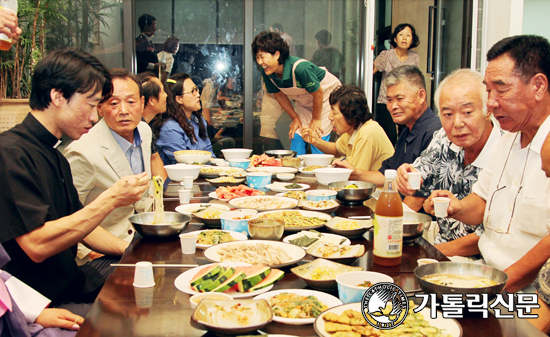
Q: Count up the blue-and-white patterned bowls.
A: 5